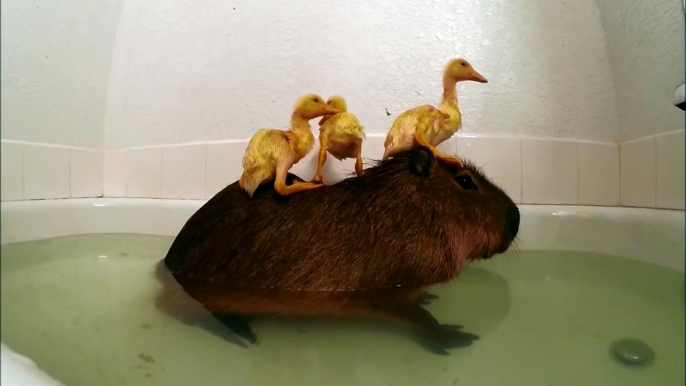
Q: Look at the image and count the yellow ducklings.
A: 3